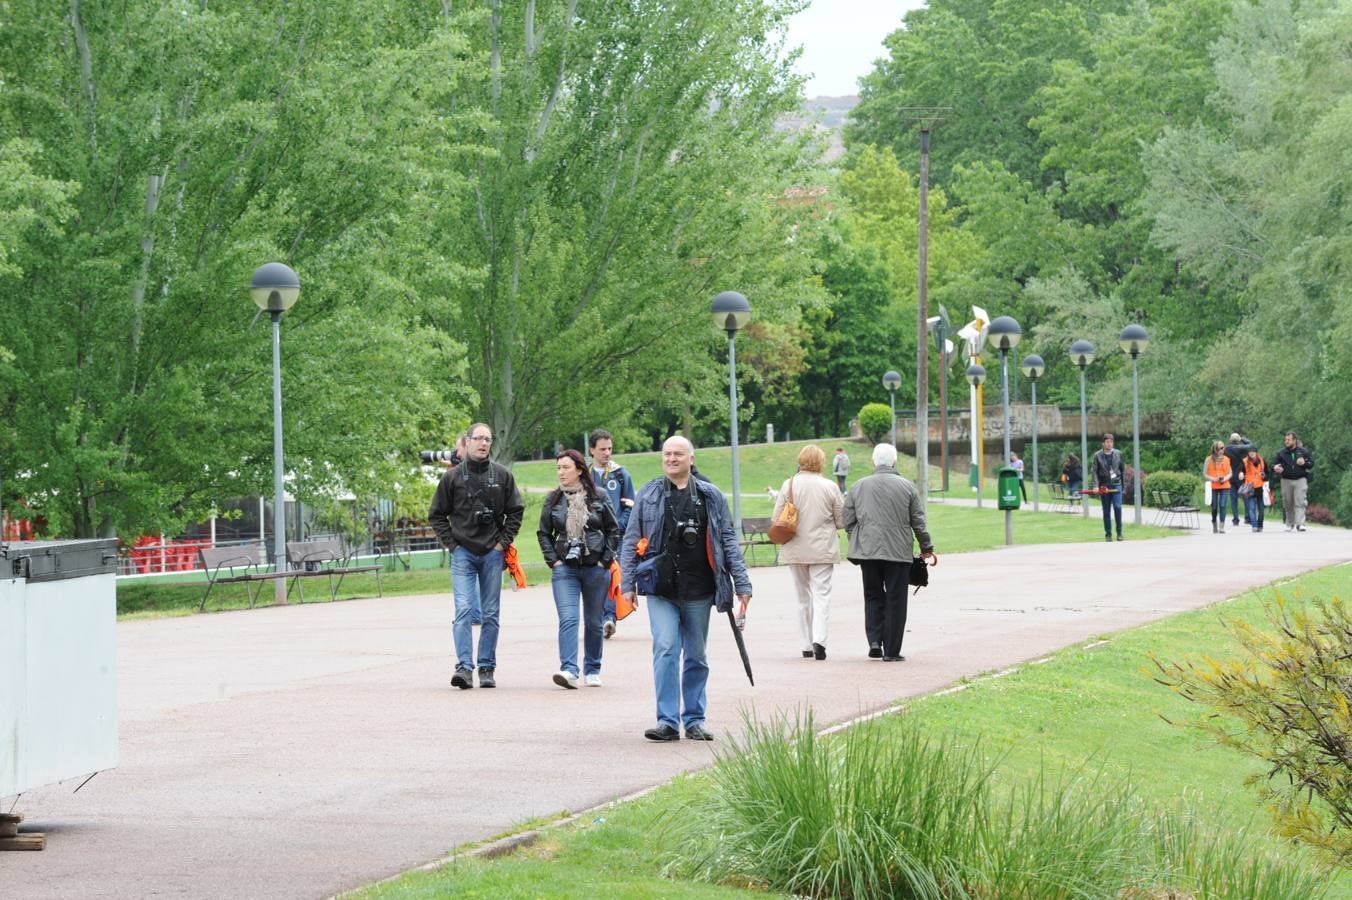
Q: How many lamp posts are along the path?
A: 8